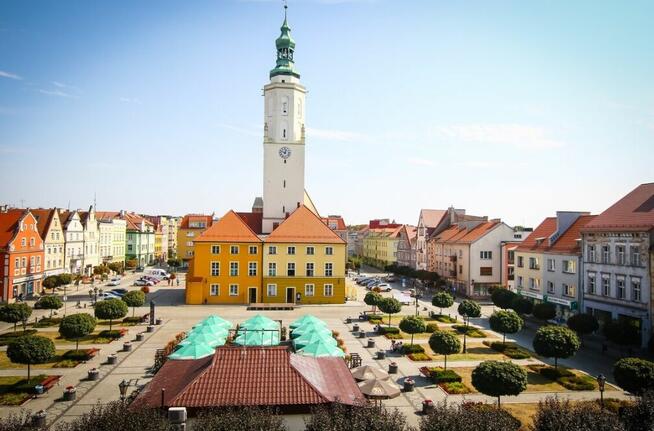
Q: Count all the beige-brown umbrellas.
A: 2